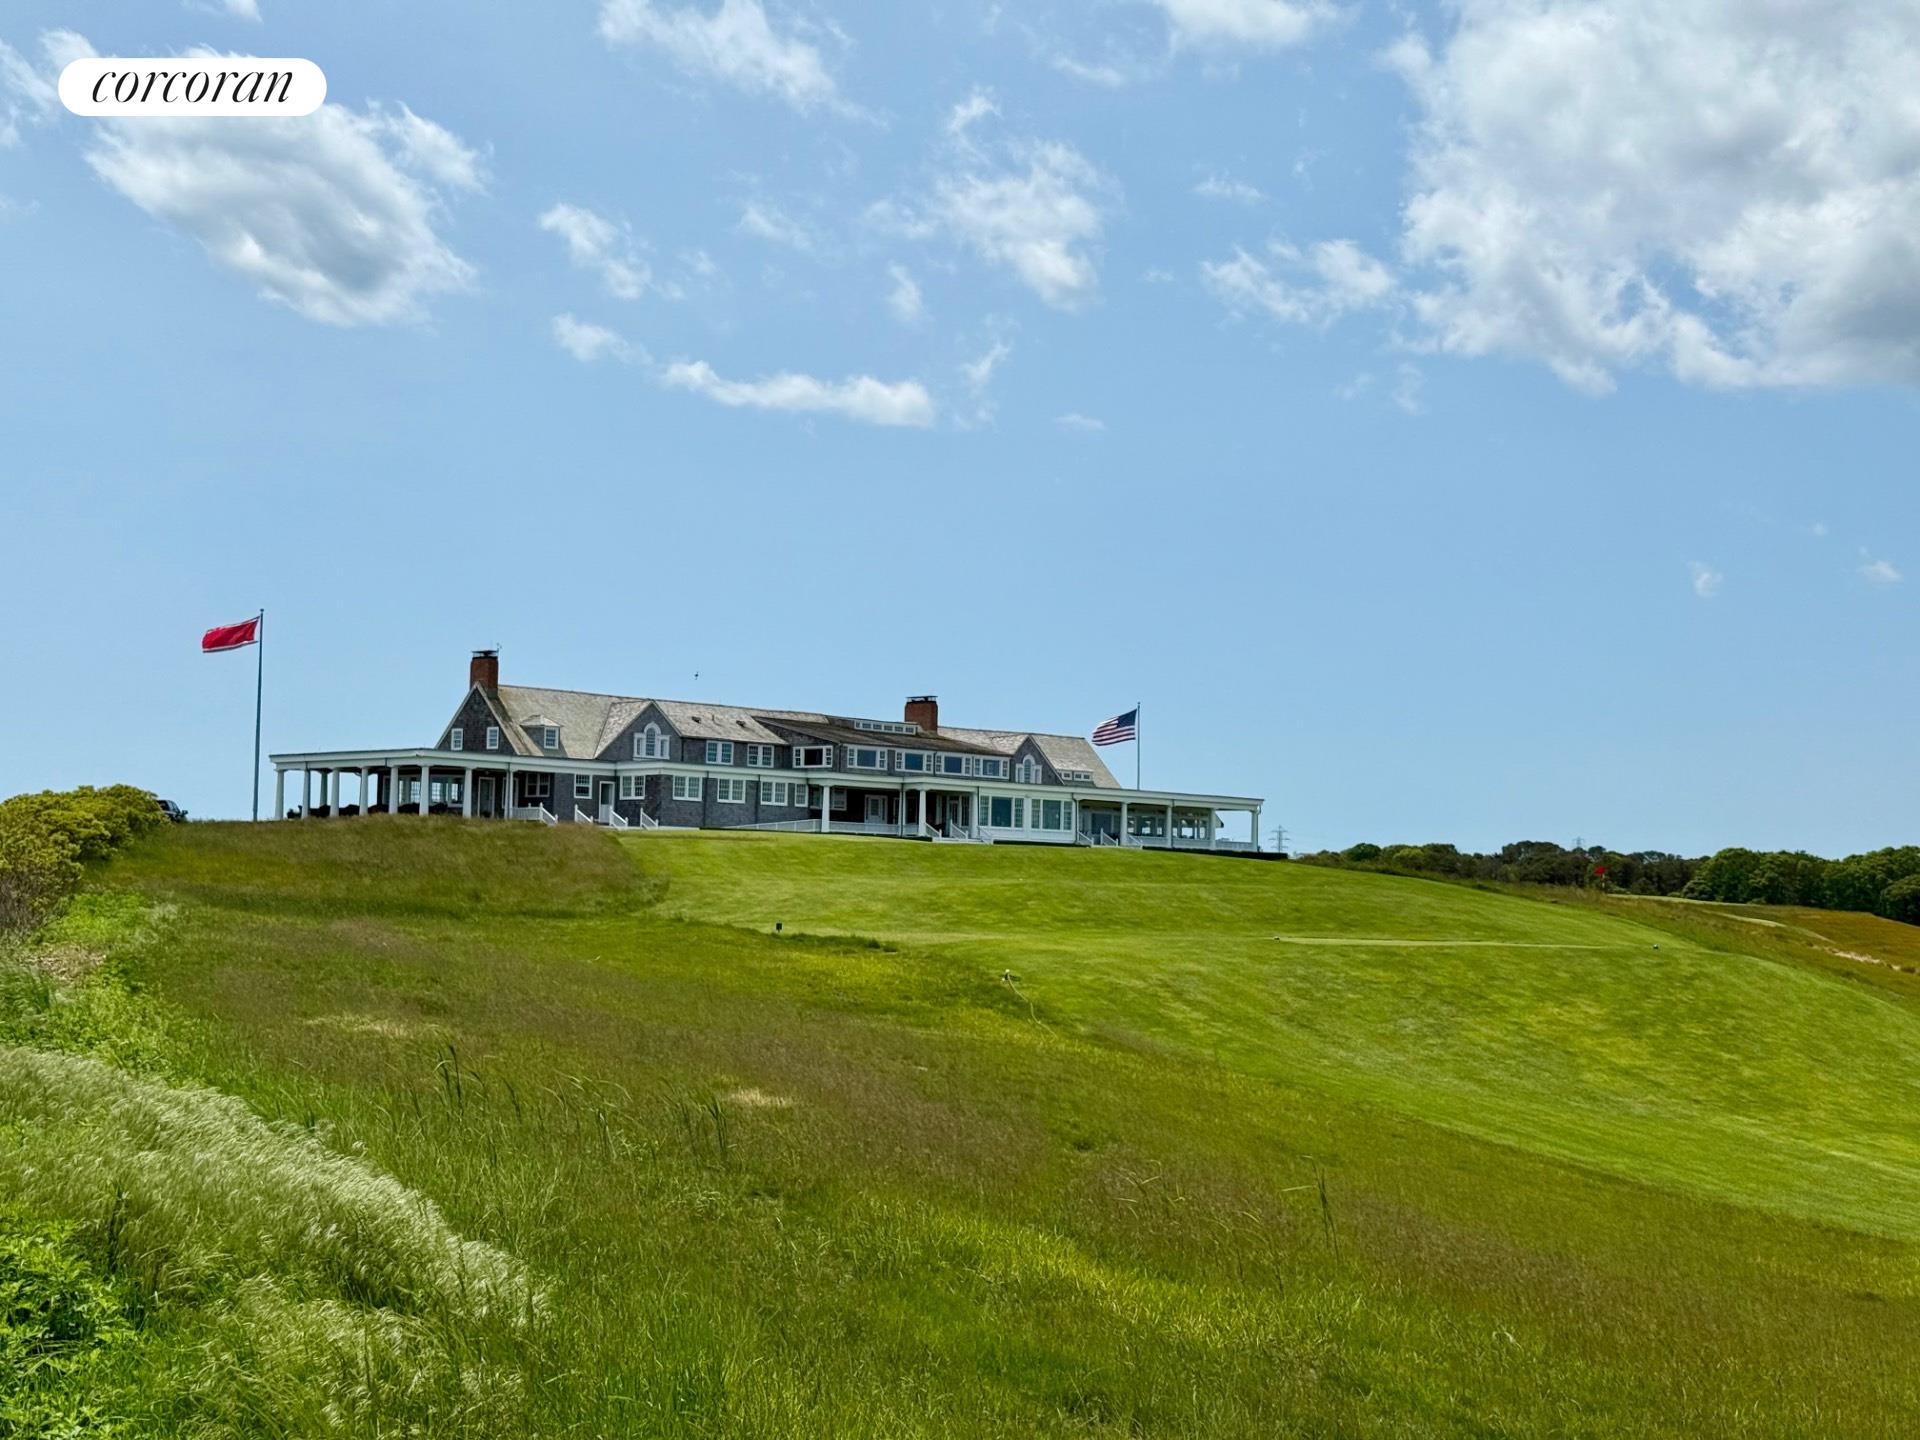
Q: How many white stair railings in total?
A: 10